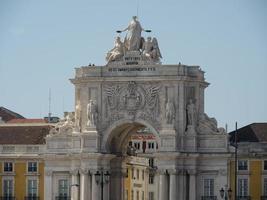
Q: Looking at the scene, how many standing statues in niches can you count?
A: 4